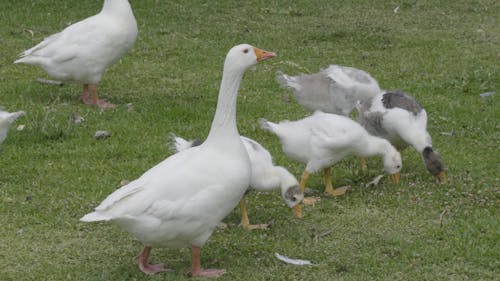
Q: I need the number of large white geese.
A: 2